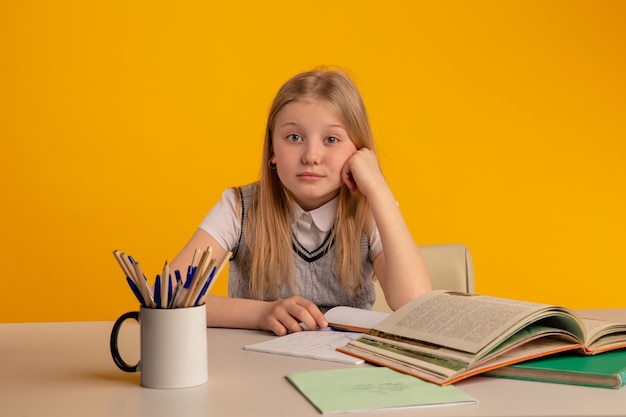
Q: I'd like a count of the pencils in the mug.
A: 9